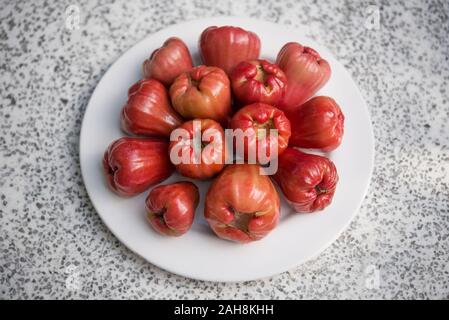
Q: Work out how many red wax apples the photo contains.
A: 13